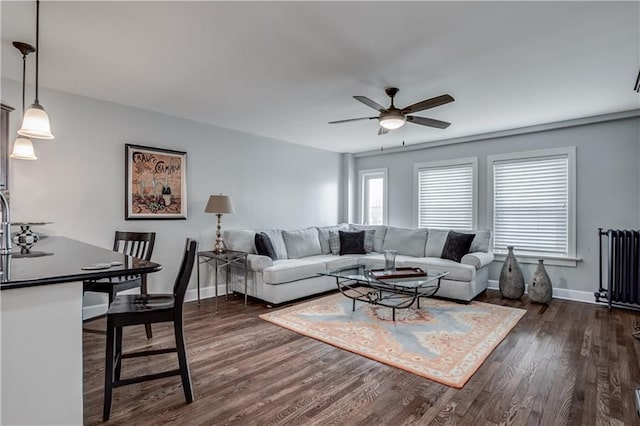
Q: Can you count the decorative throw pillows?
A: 5